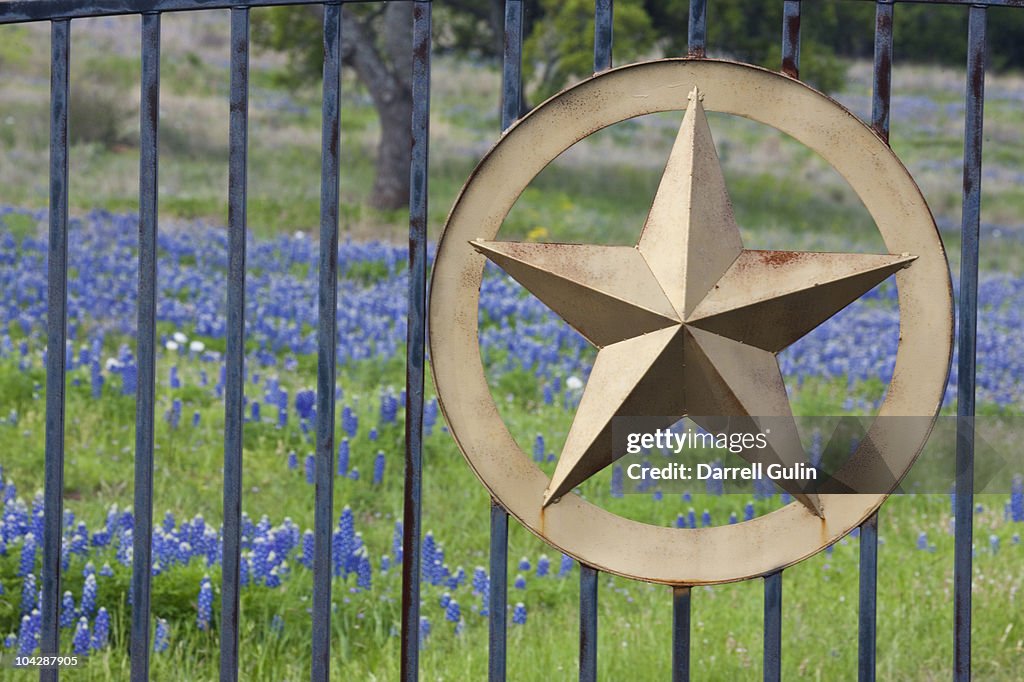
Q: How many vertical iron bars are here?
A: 11